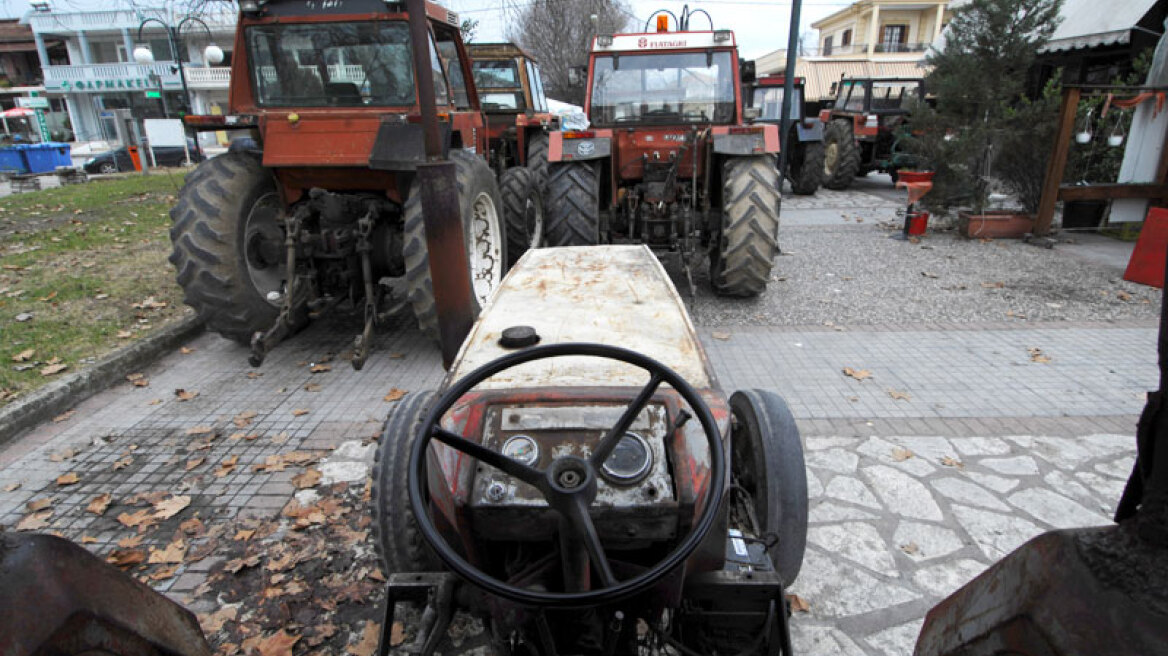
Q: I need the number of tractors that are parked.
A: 6